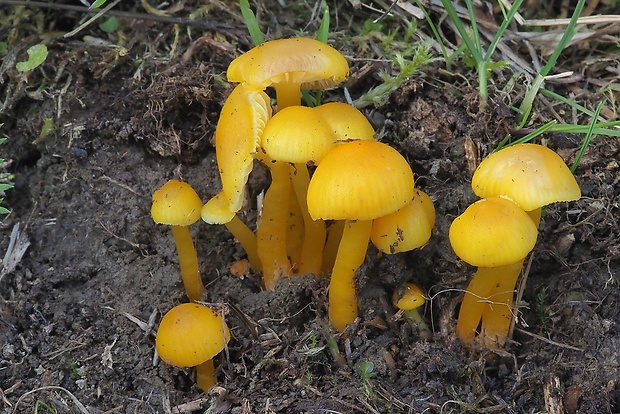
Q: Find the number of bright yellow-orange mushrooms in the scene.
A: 12